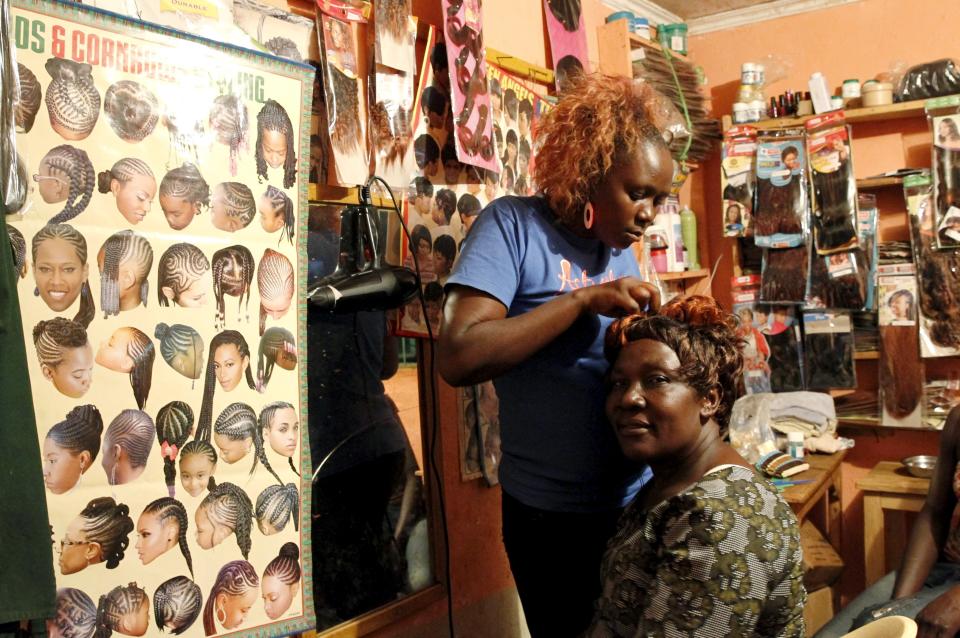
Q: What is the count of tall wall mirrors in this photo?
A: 1